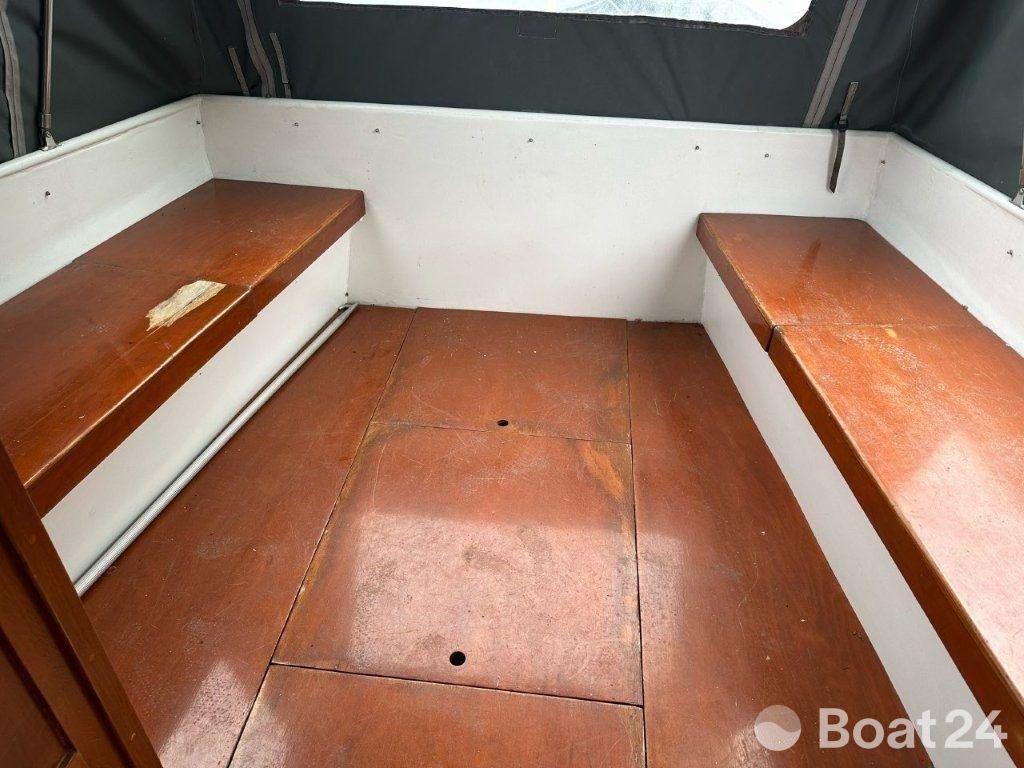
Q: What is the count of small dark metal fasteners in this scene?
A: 9